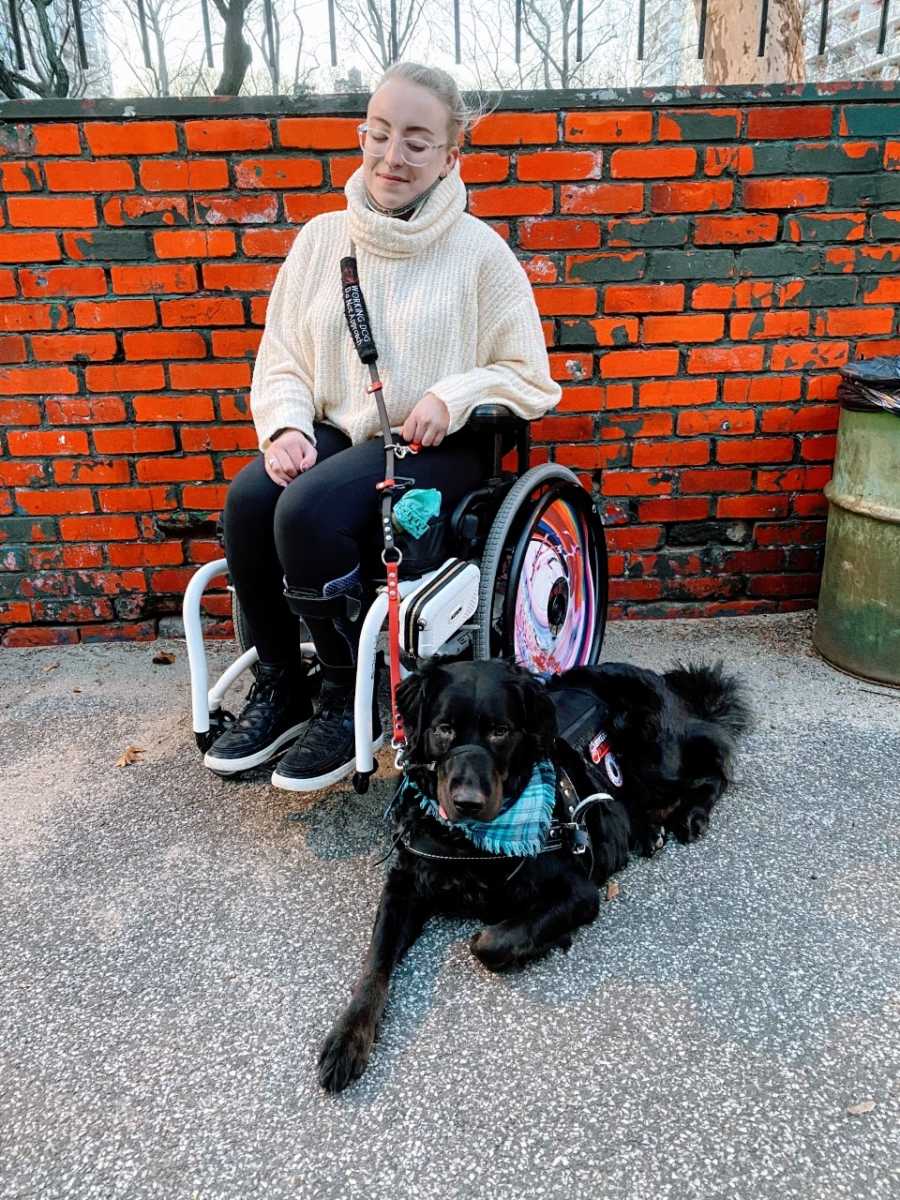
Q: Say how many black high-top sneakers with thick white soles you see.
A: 2